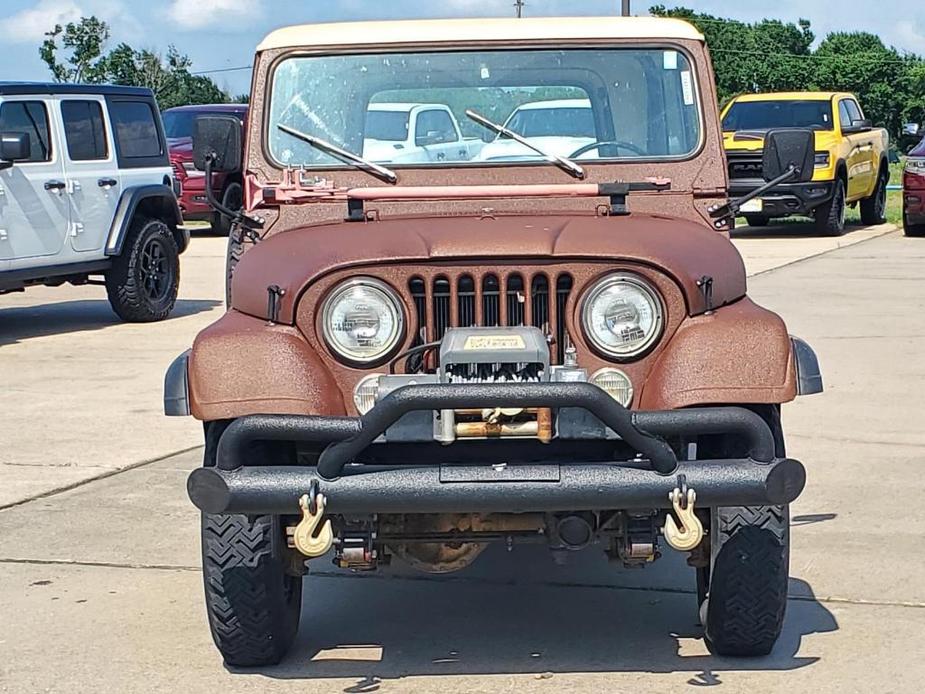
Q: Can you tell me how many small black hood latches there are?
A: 2